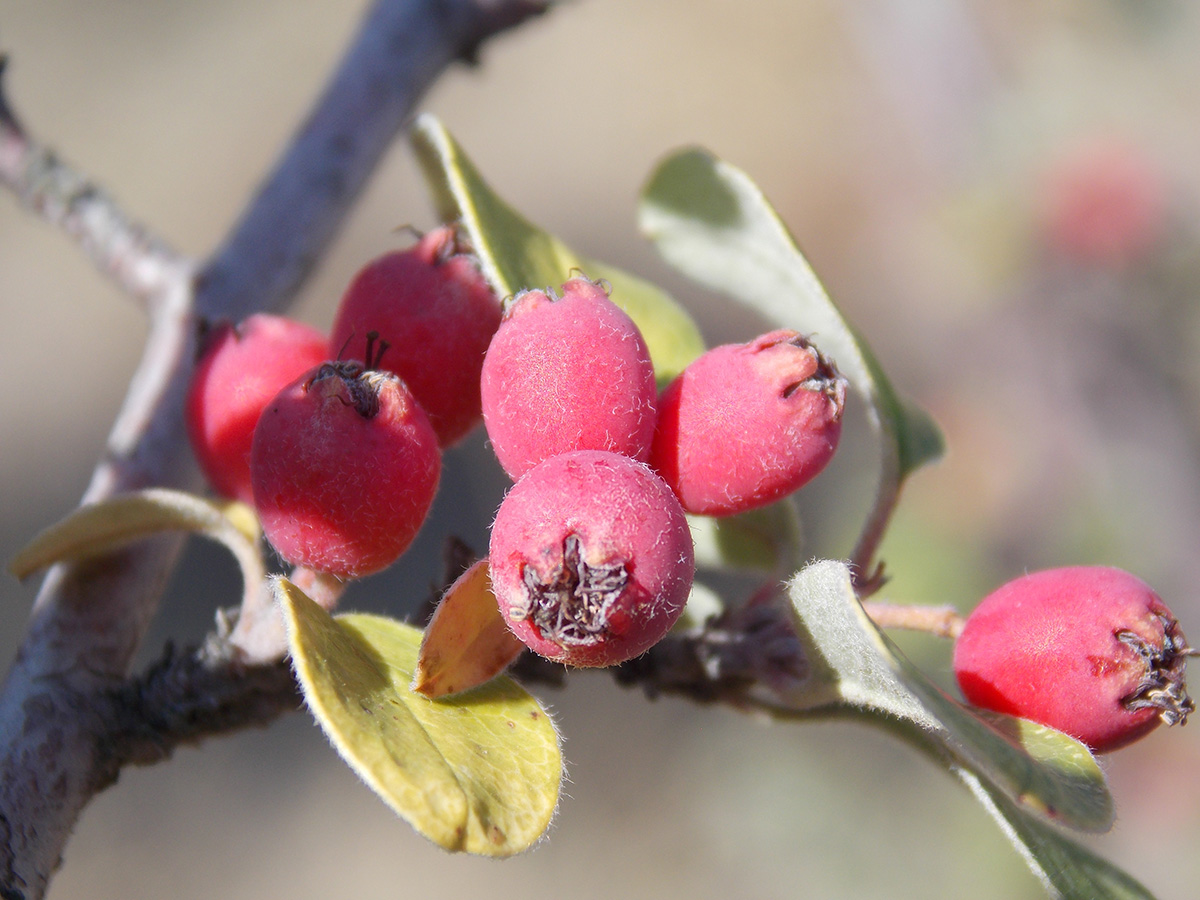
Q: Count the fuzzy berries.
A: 7